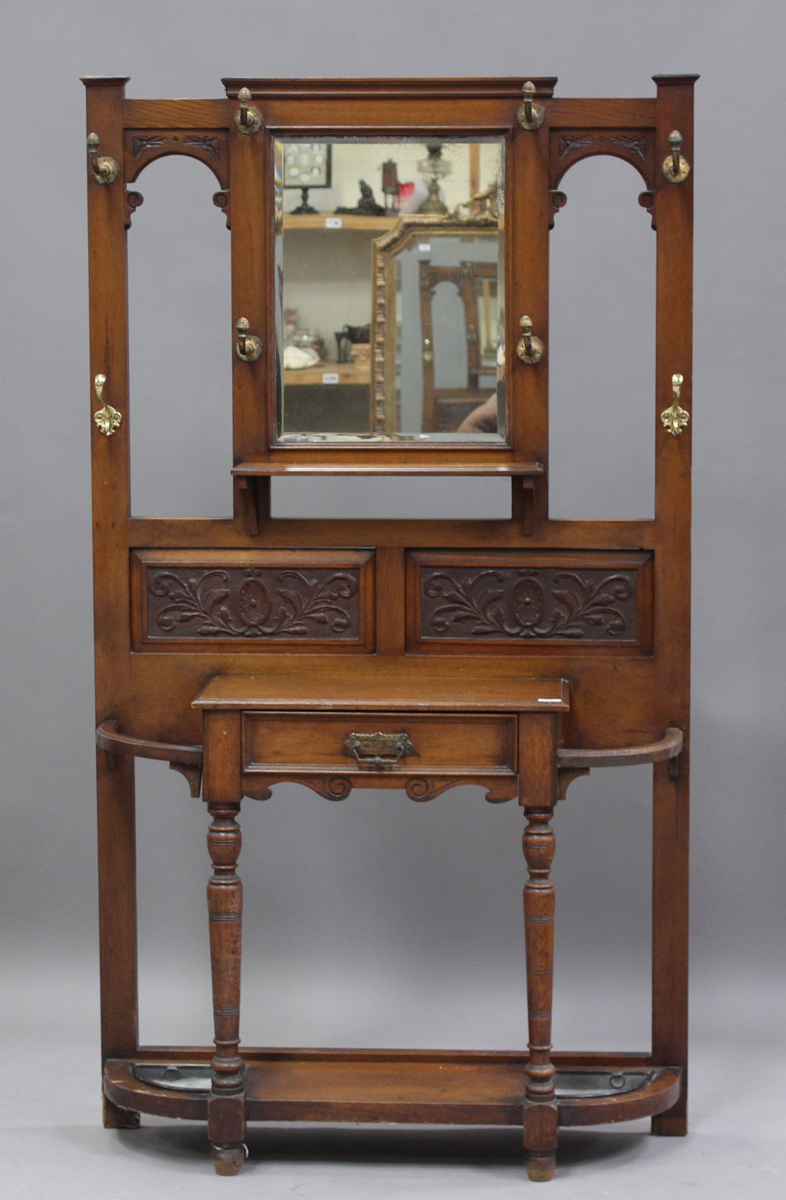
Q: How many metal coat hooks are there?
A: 8